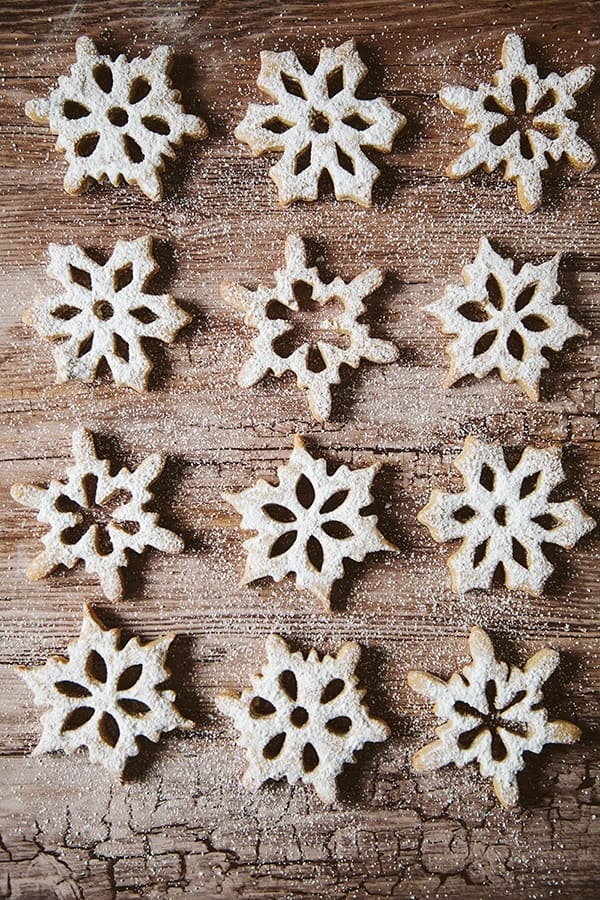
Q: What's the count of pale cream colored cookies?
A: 12